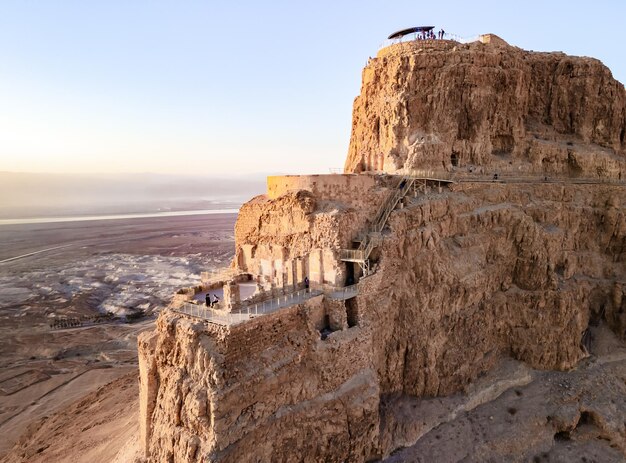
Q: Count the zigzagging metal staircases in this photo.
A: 1